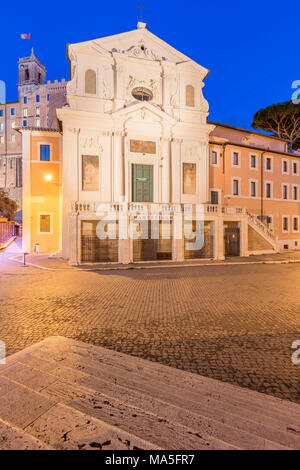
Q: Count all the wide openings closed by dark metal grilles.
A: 3